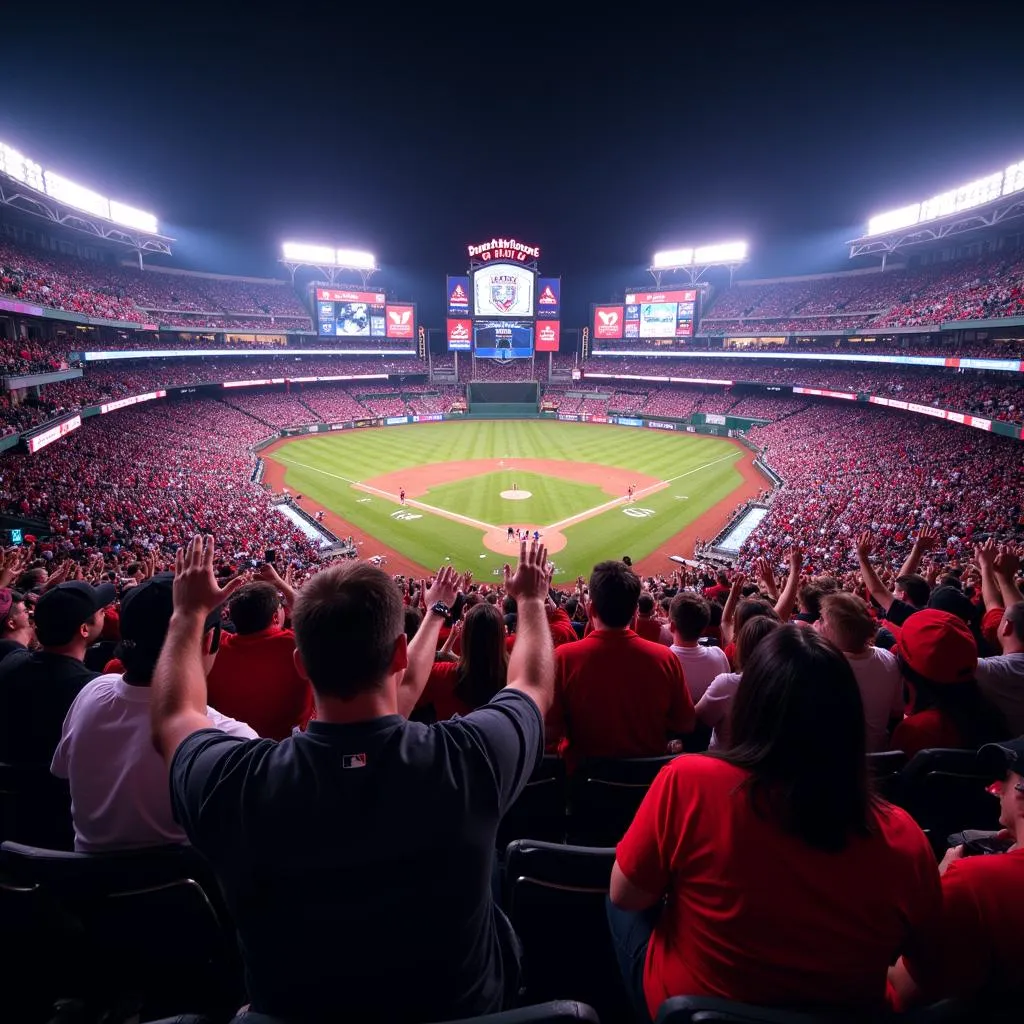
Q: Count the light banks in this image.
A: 4